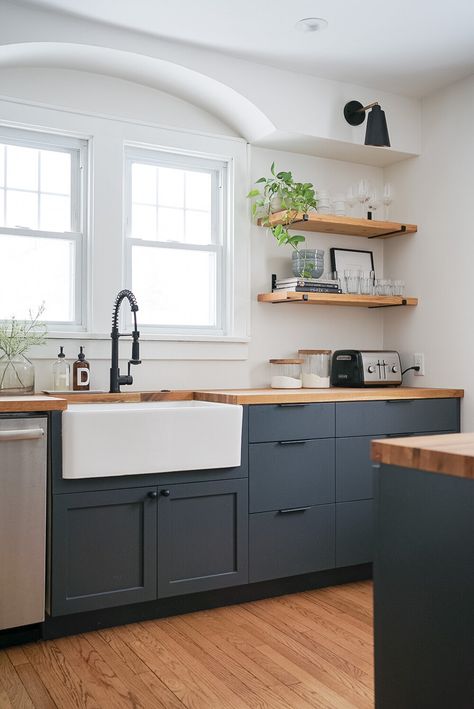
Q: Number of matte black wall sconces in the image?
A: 1